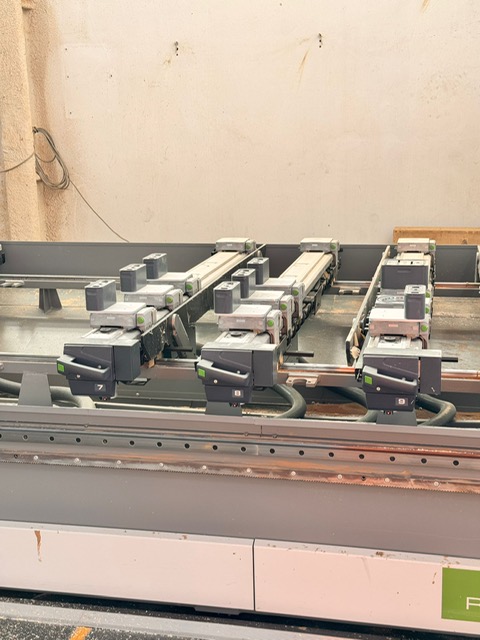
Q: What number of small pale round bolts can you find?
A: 10